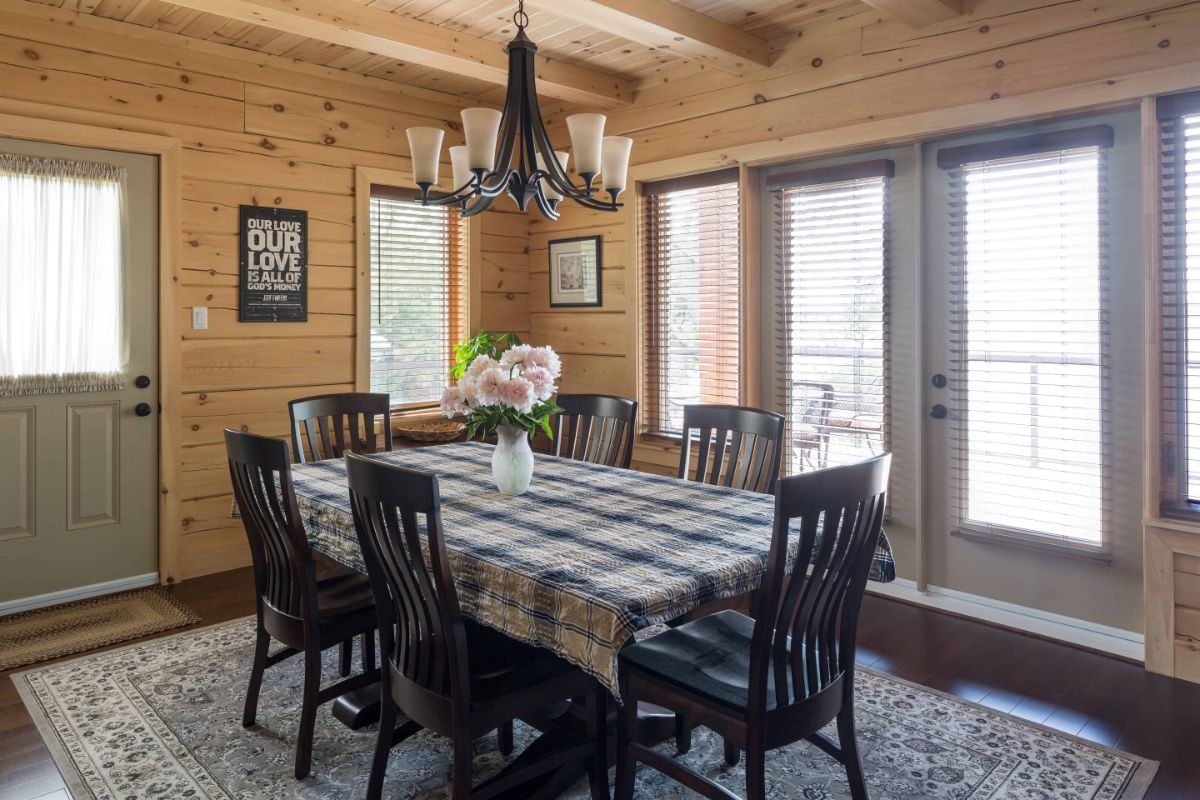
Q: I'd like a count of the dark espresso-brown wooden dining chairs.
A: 6